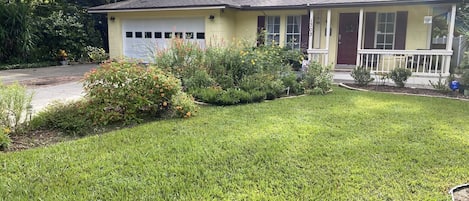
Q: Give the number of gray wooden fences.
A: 1